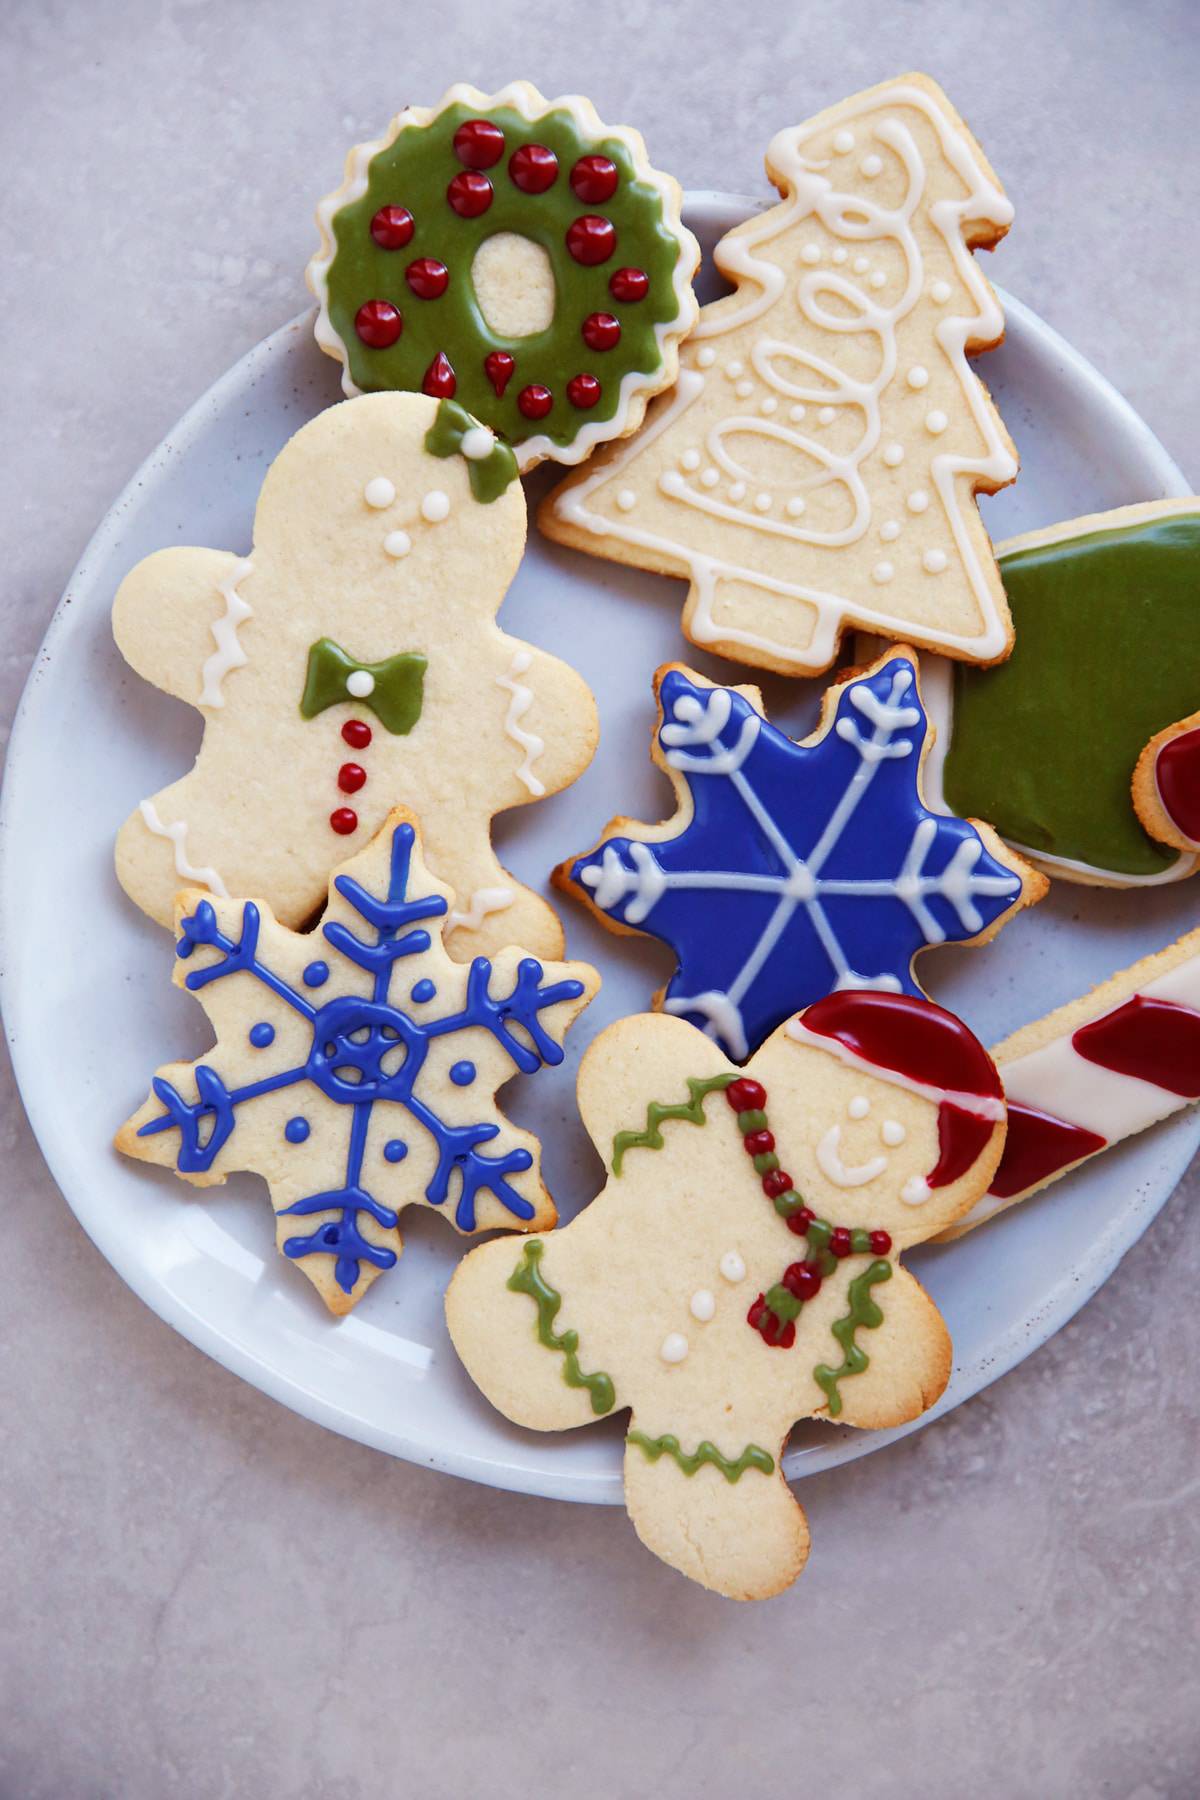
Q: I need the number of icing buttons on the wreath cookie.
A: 14